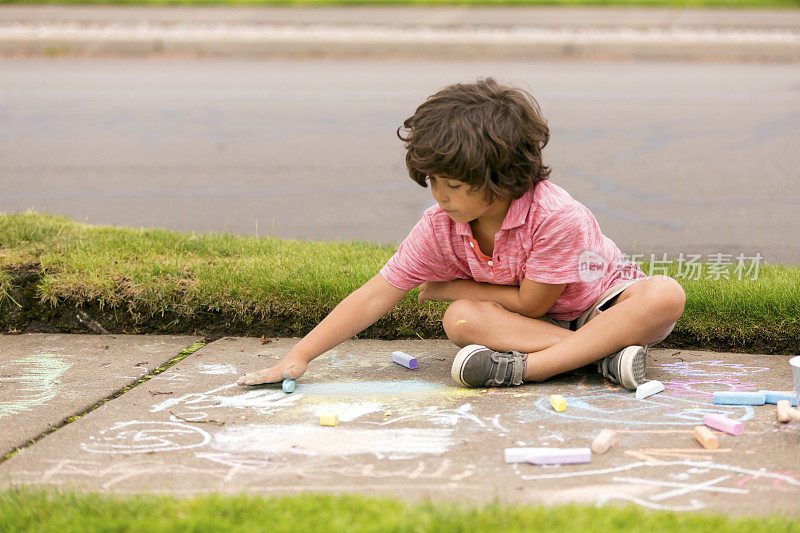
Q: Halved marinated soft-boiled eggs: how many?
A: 0